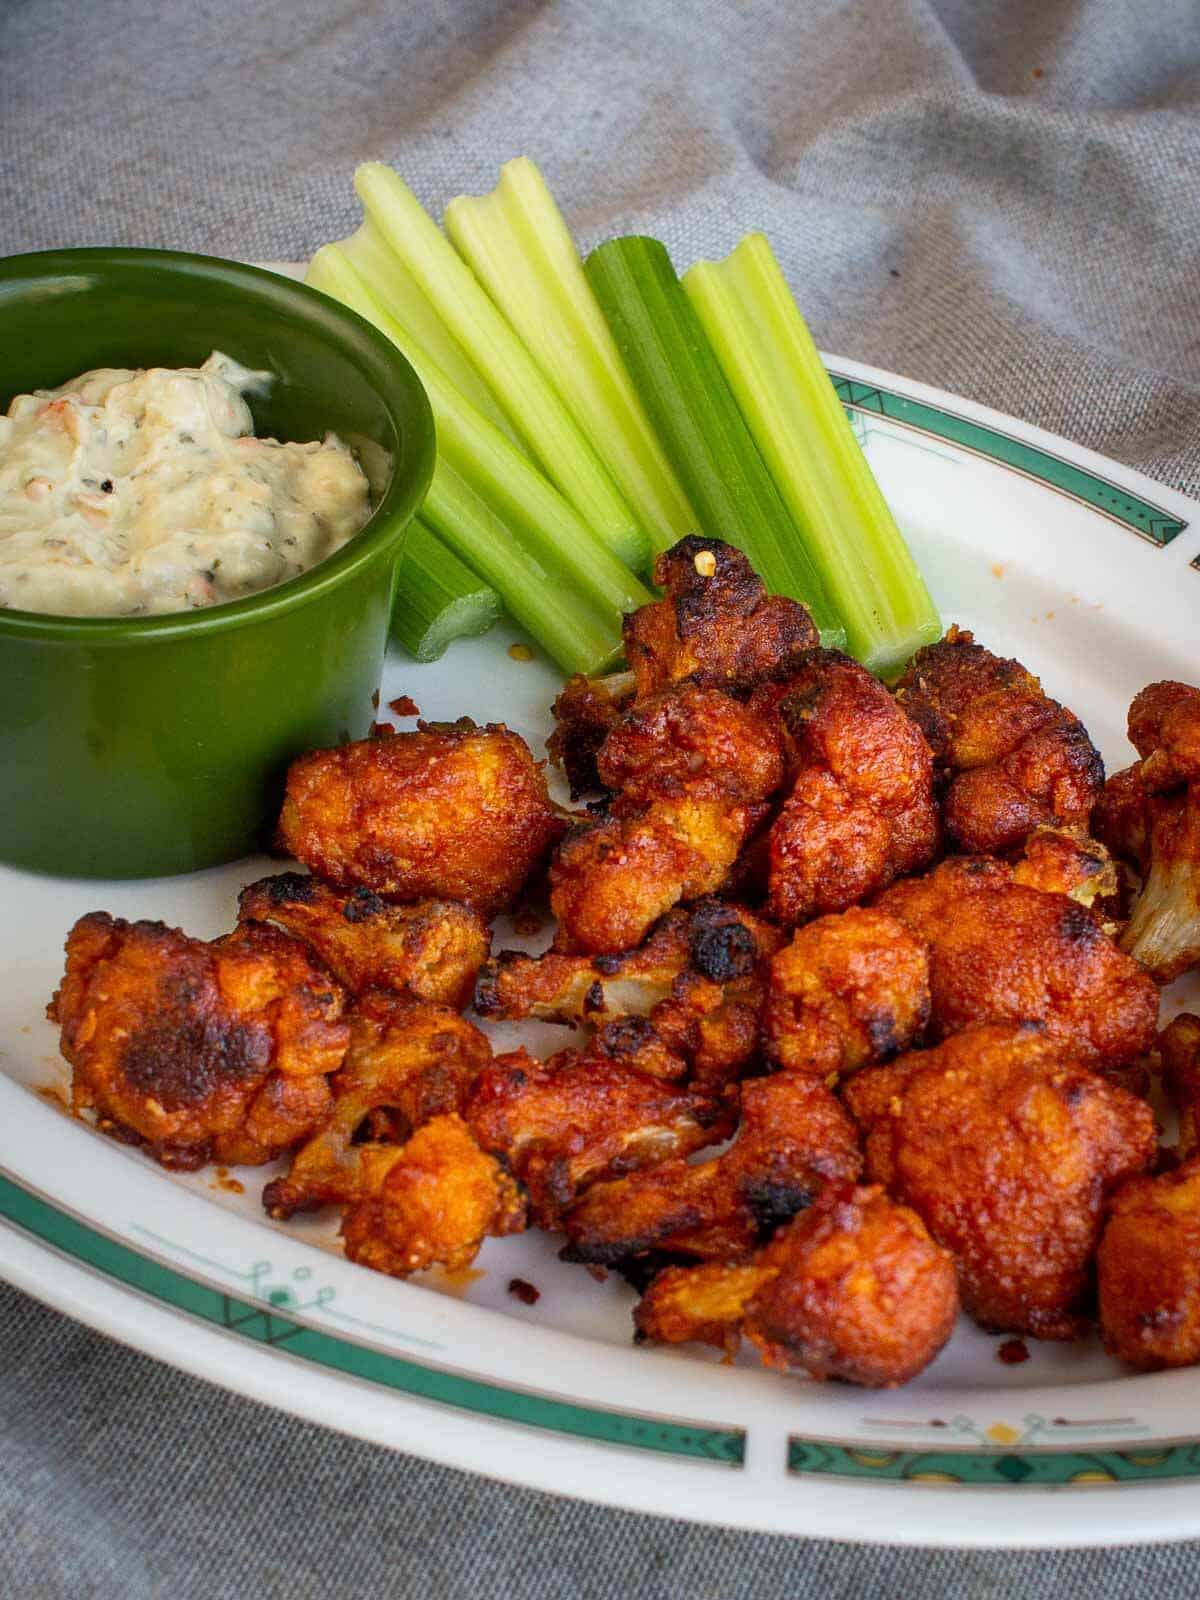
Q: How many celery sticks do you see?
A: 6